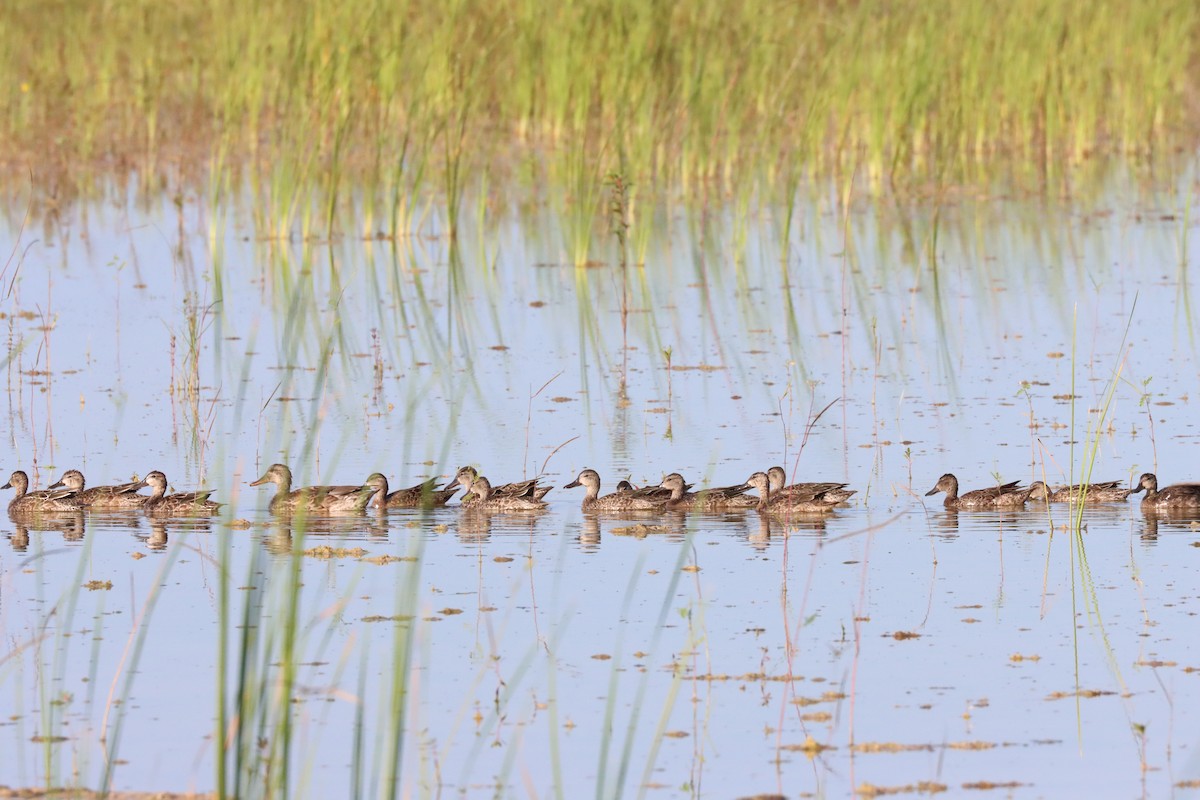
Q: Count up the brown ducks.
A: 15